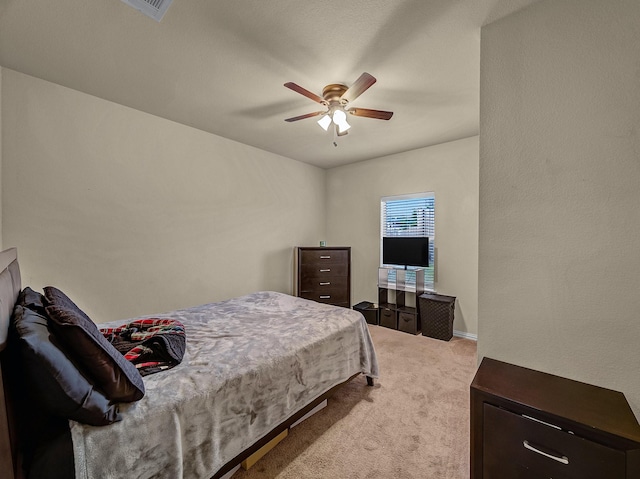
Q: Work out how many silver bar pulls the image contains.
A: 5